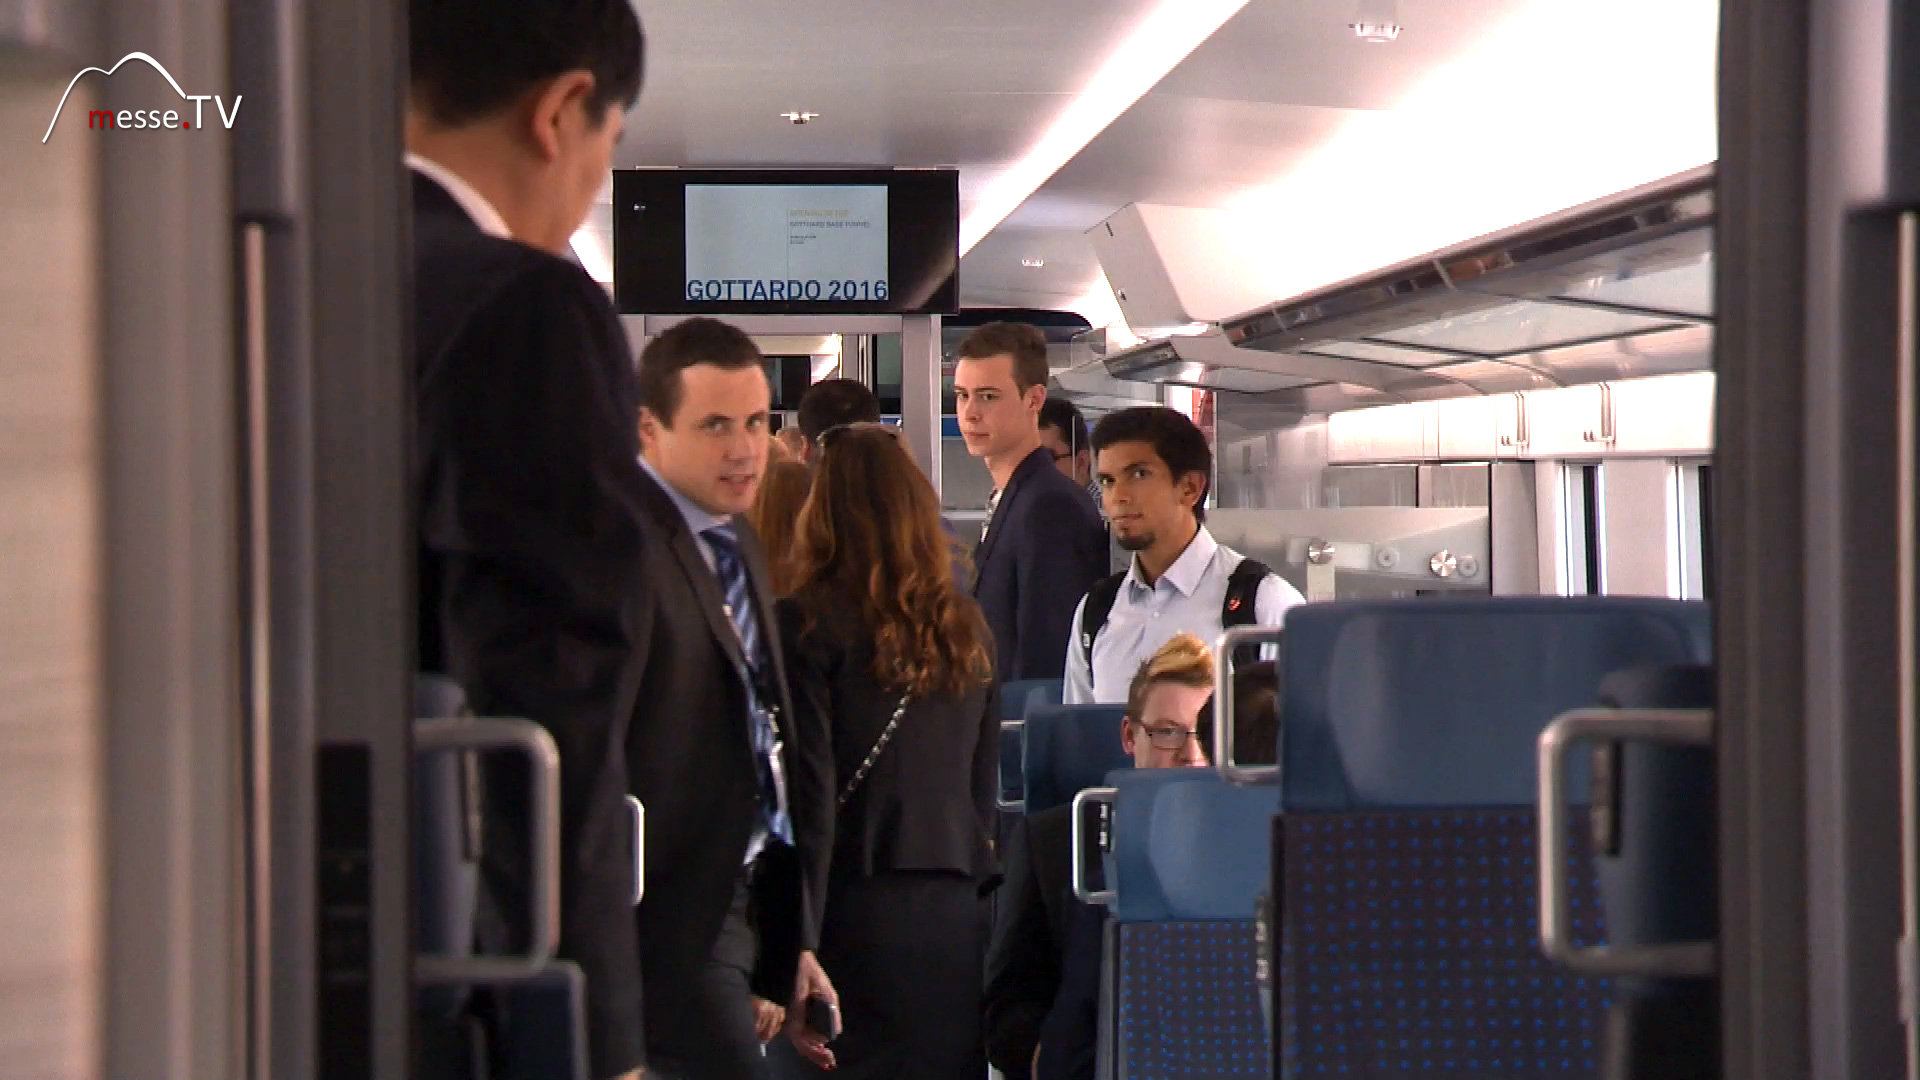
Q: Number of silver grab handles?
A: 6